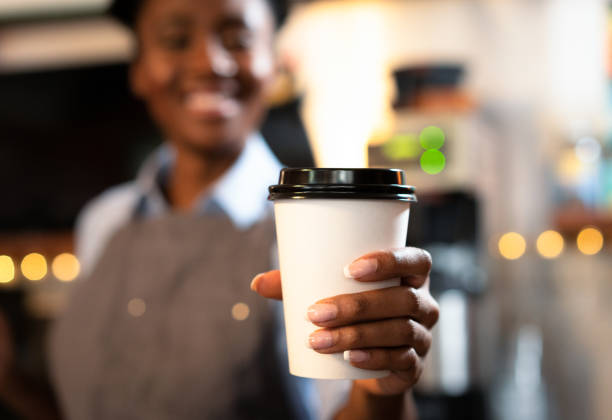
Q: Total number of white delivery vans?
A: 0